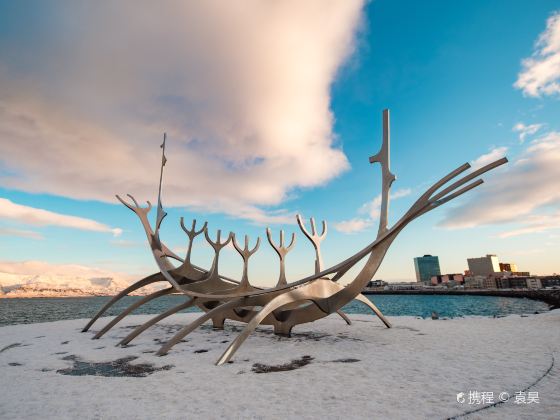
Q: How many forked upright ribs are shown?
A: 5